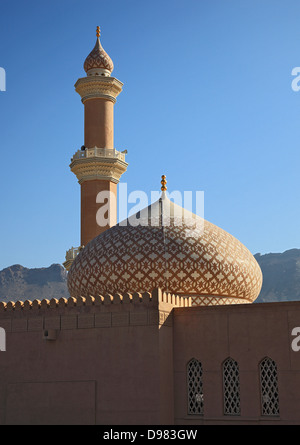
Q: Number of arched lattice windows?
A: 3